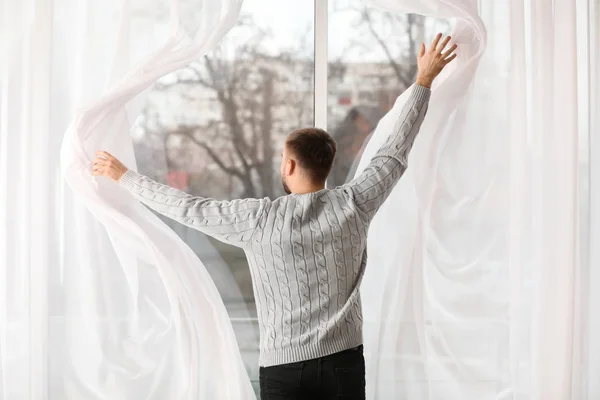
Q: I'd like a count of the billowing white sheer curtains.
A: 2